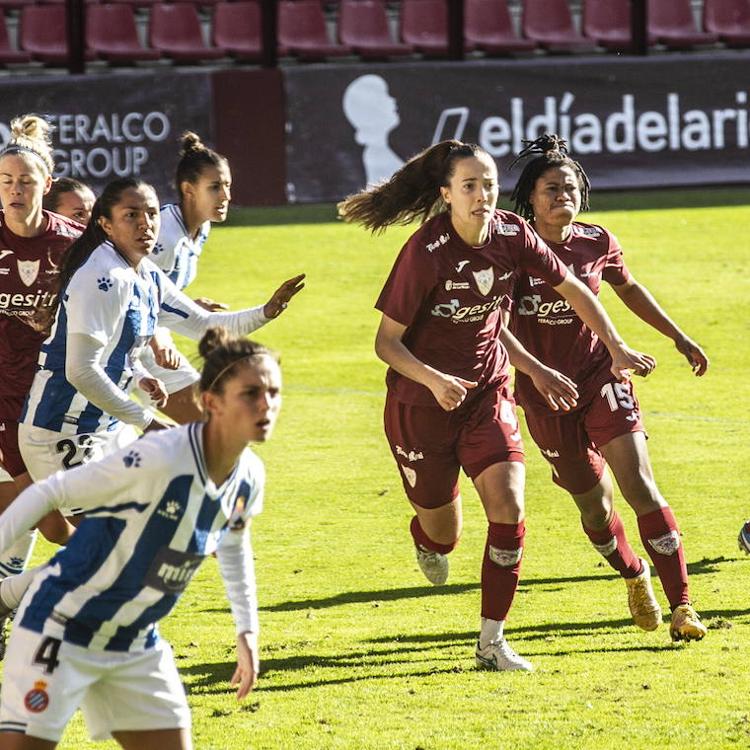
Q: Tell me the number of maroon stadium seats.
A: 13